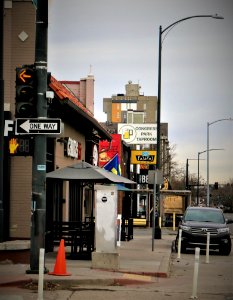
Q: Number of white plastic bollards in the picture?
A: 4